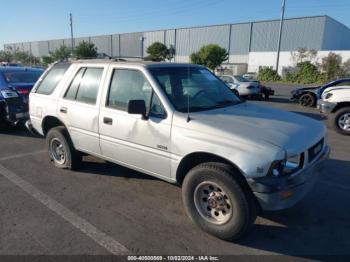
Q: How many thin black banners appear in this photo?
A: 1